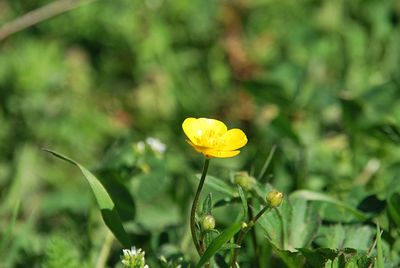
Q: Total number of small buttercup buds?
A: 3